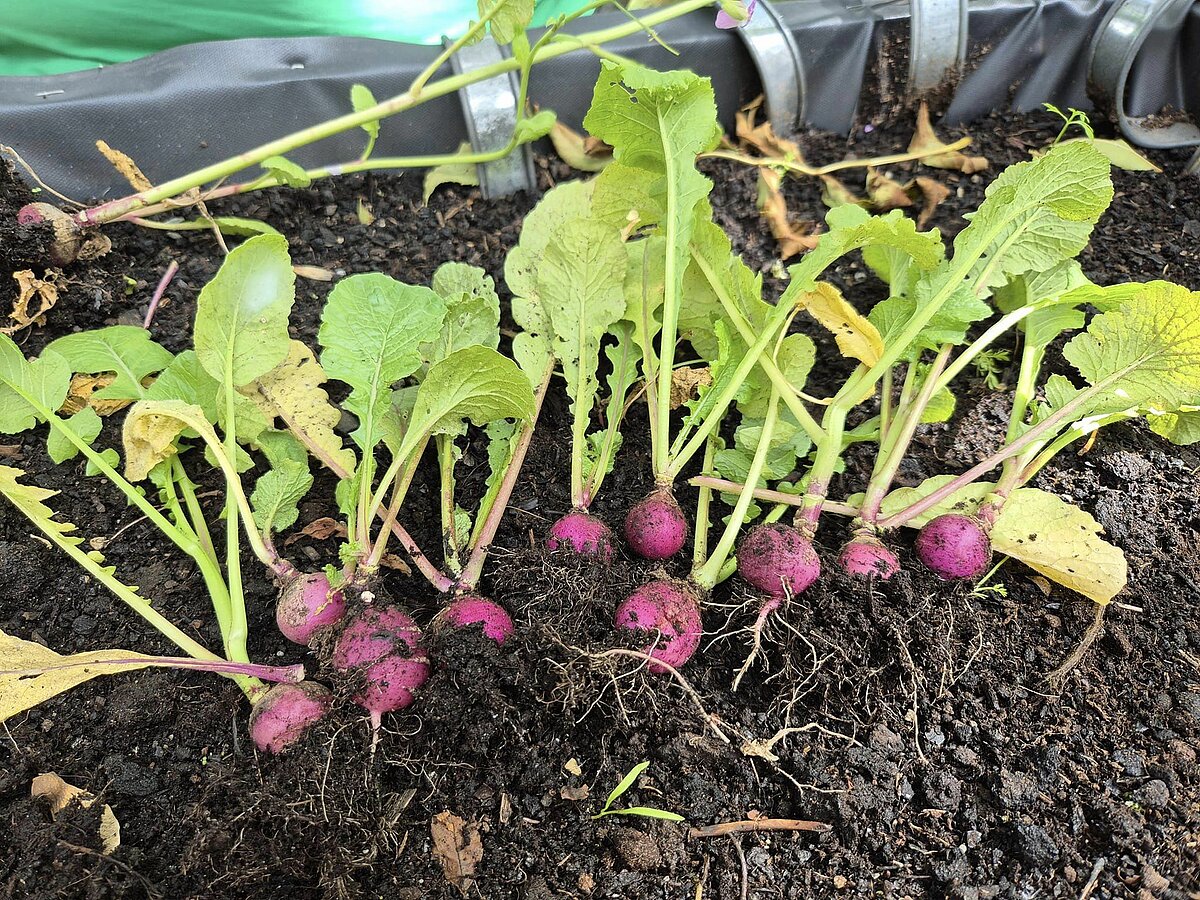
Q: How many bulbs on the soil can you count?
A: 11